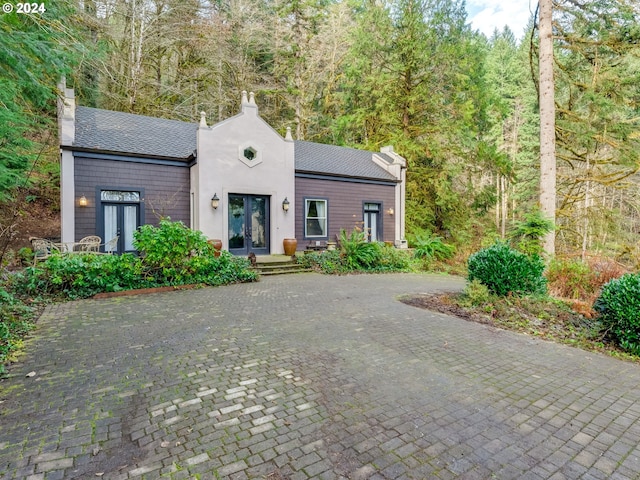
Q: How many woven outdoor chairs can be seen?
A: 3